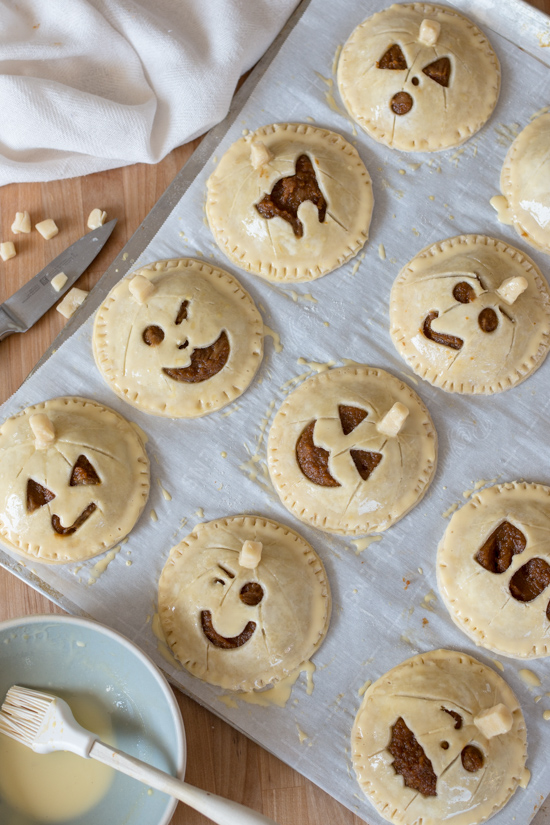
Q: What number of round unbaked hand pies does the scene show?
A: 10